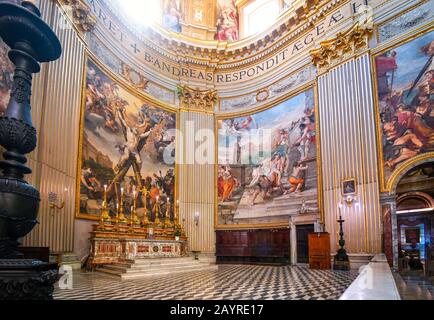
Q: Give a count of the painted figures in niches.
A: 2